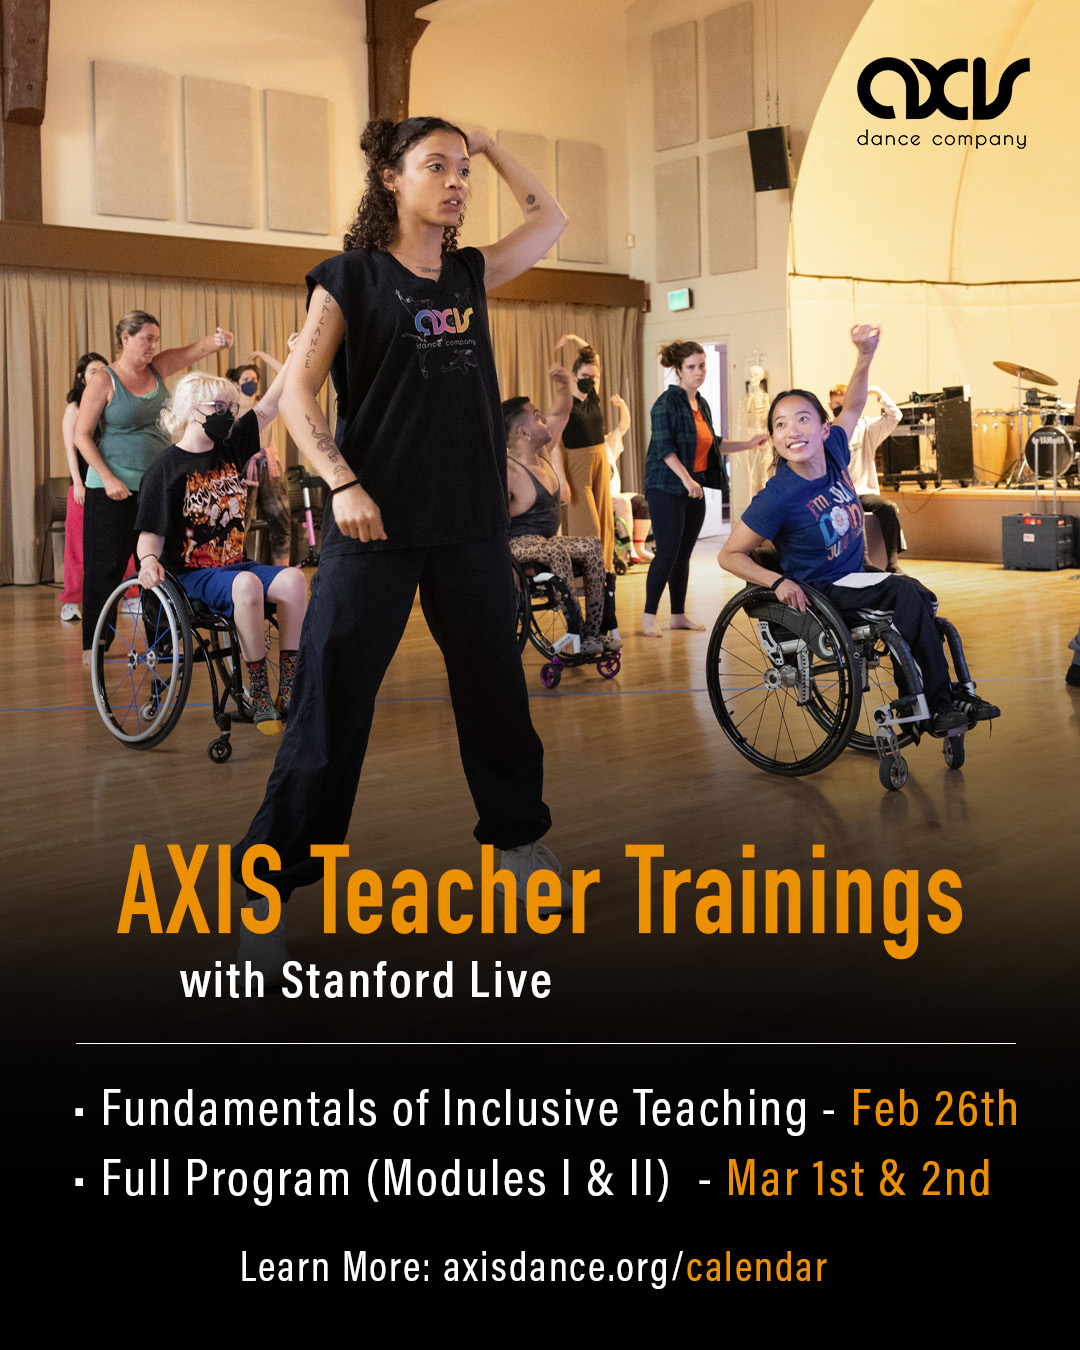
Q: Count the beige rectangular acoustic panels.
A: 10